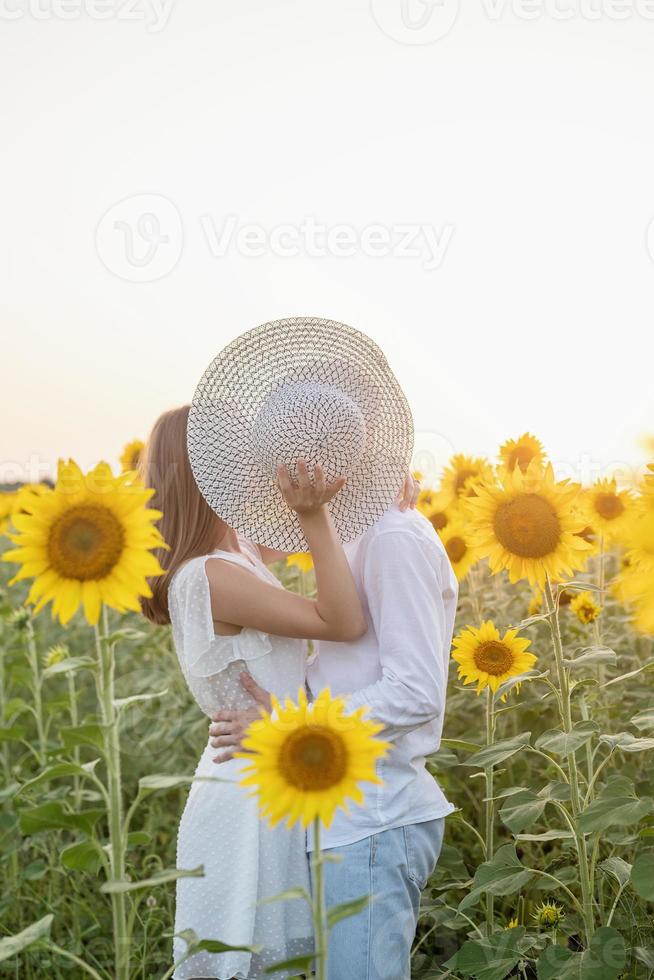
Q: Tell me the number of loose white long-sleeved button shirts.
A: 1